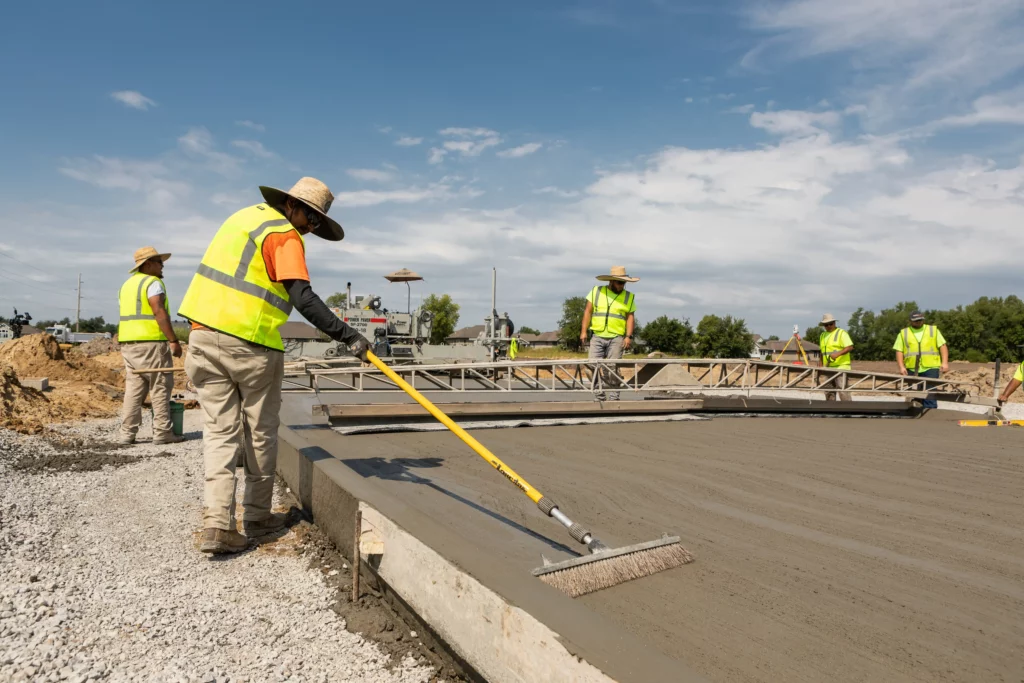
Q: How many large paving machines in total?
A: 1